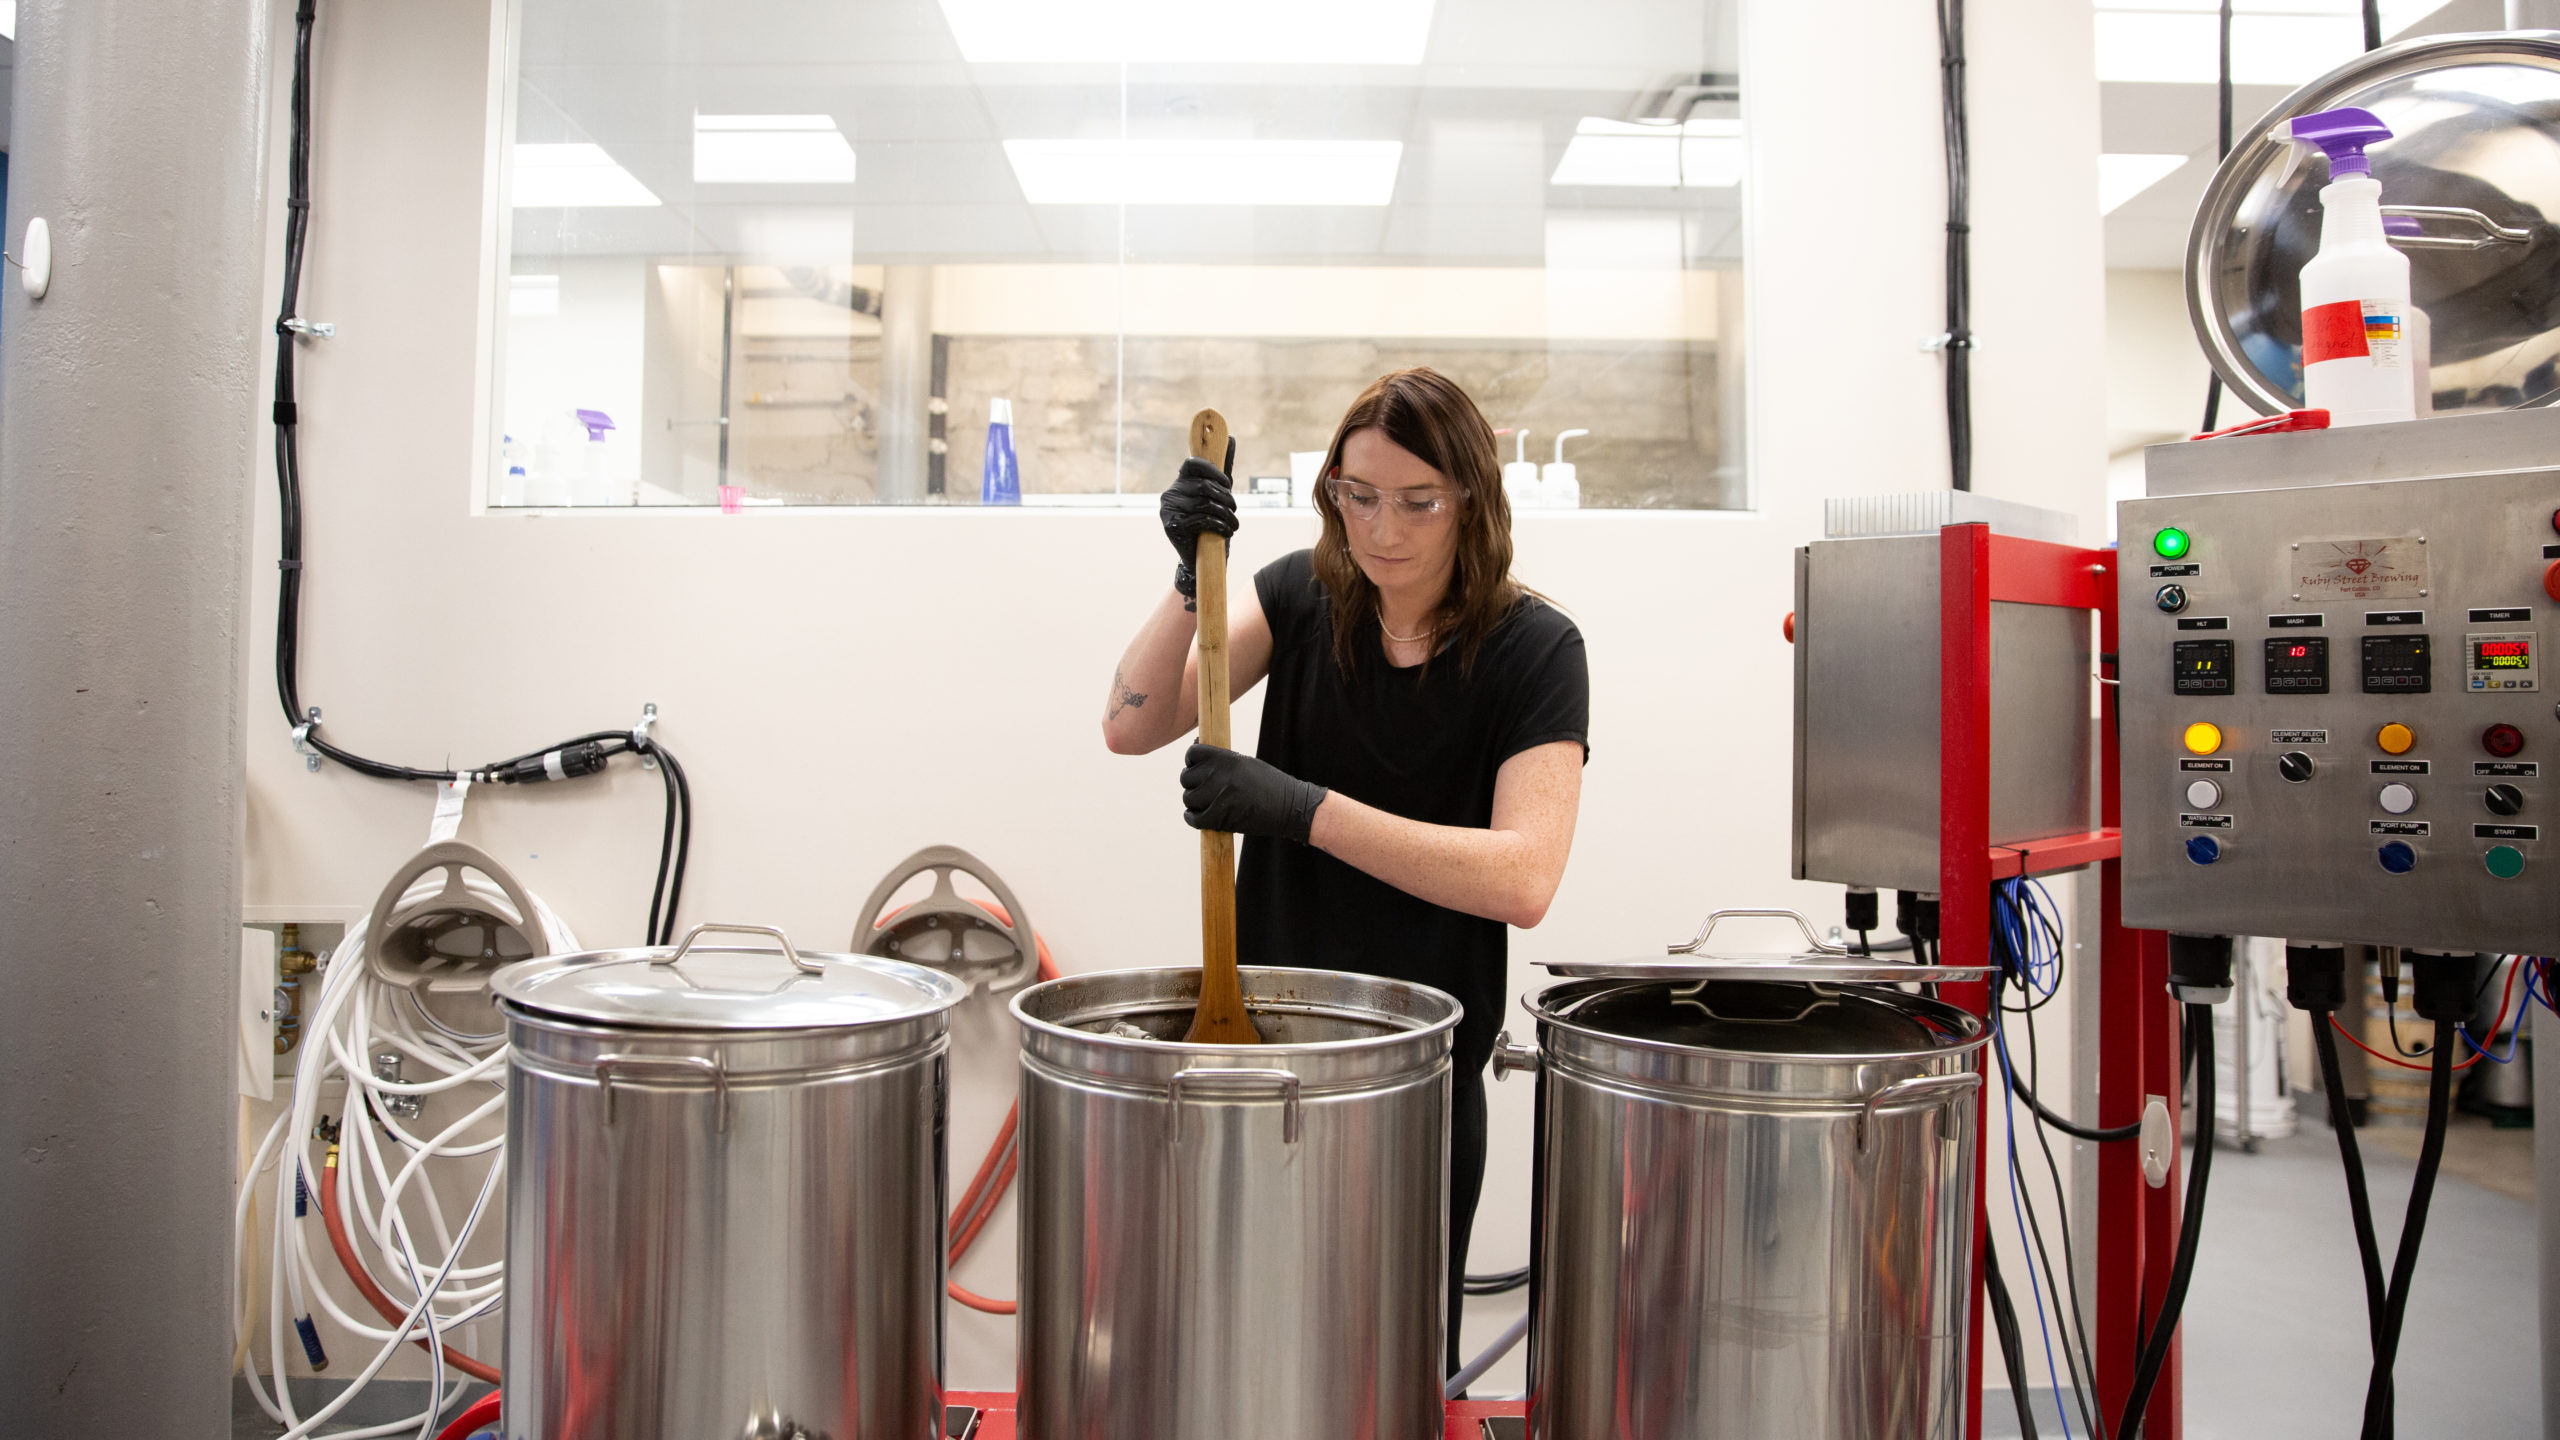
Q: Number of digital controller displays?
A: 4